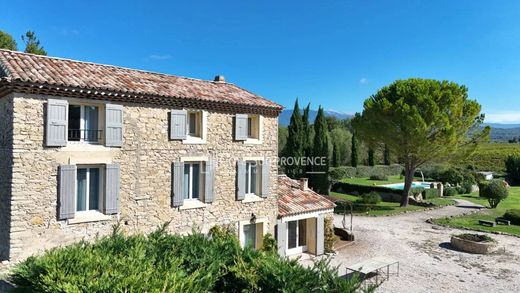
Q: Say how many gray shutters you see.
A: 12